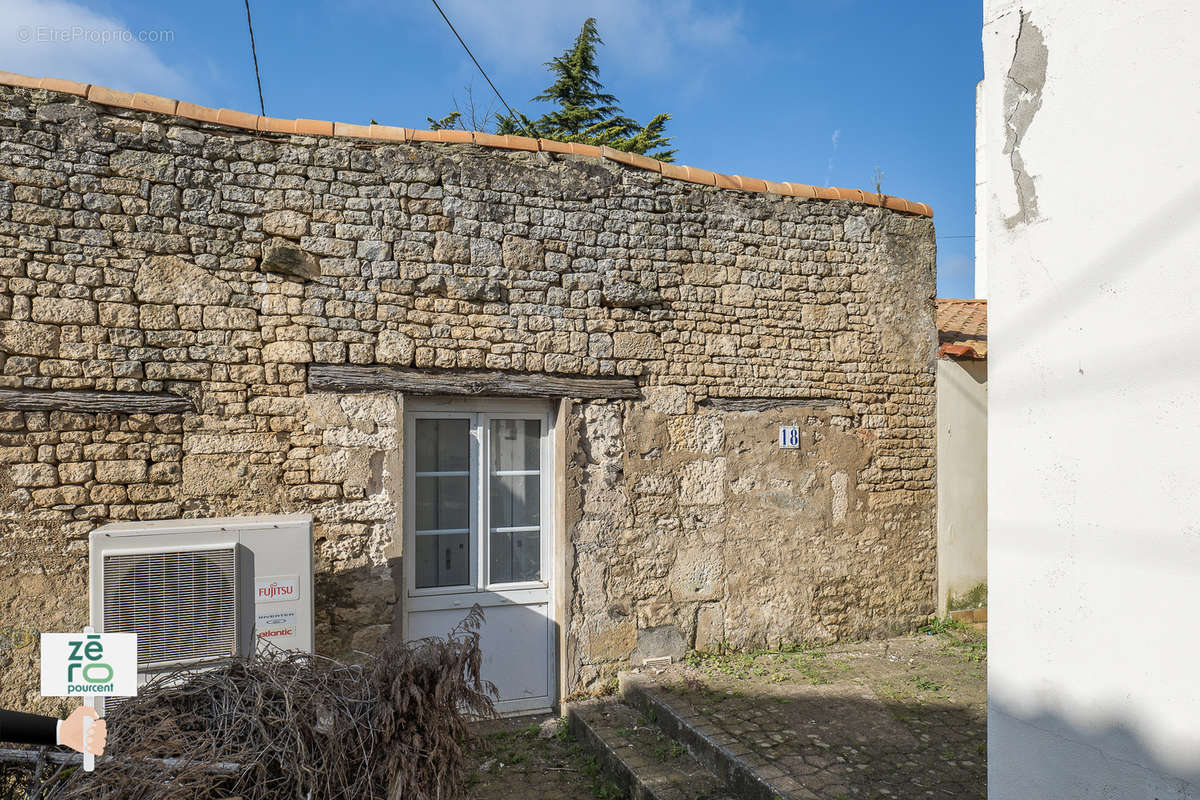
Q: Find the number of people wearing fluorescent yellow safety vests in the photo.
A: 0